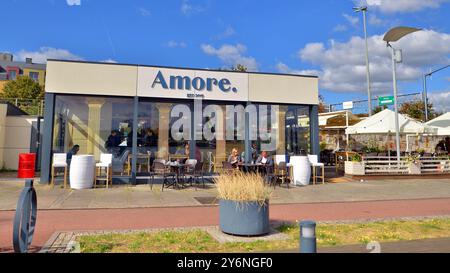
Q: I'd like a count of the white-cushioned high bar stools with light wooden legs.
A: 4